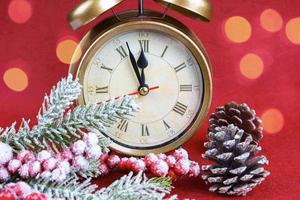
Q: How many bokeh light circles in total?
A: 8